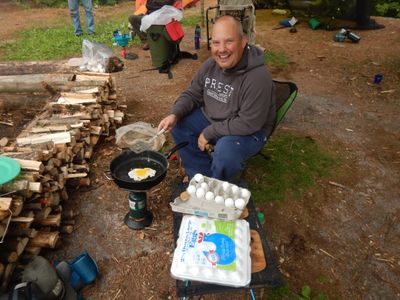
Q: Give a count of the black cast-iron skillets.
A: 1